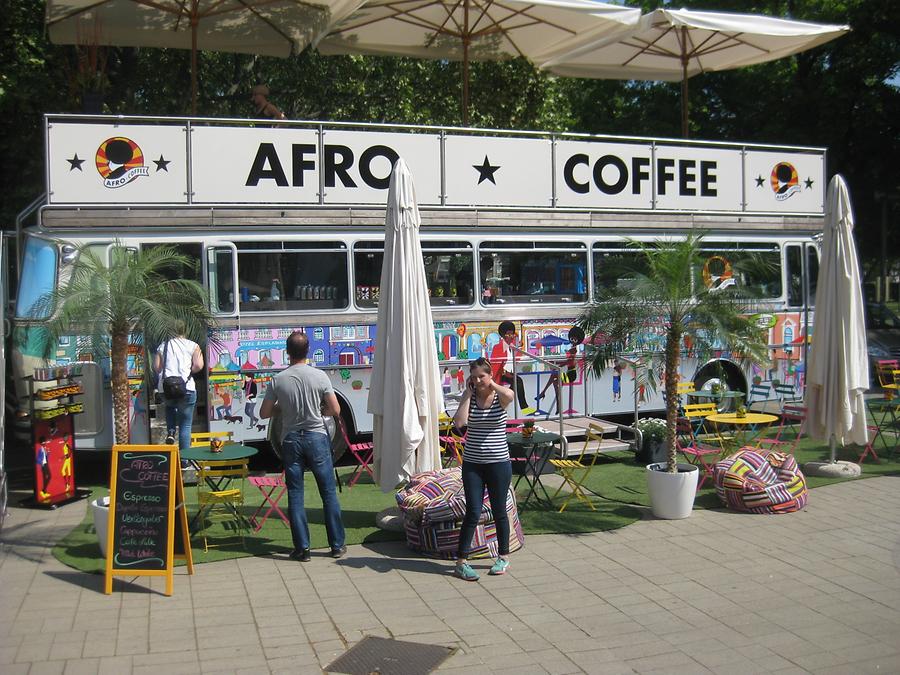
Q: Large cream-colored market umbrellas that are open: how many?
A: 3